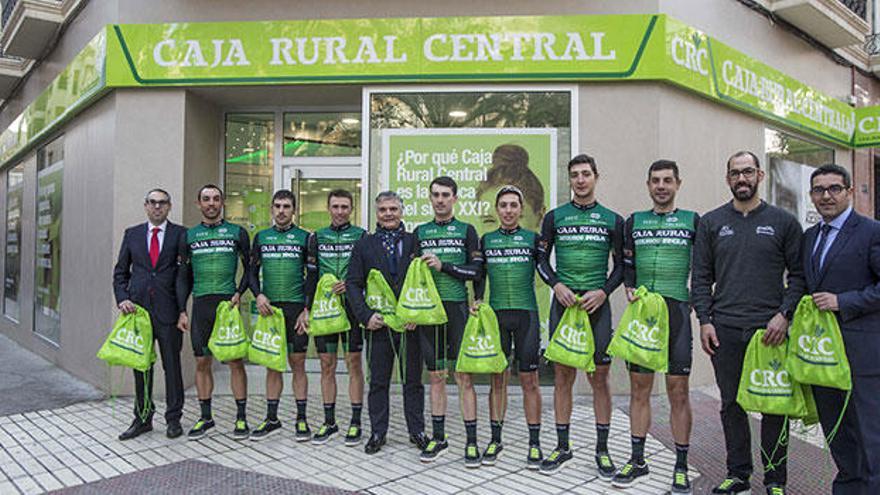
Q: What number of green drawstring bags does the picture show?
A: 11